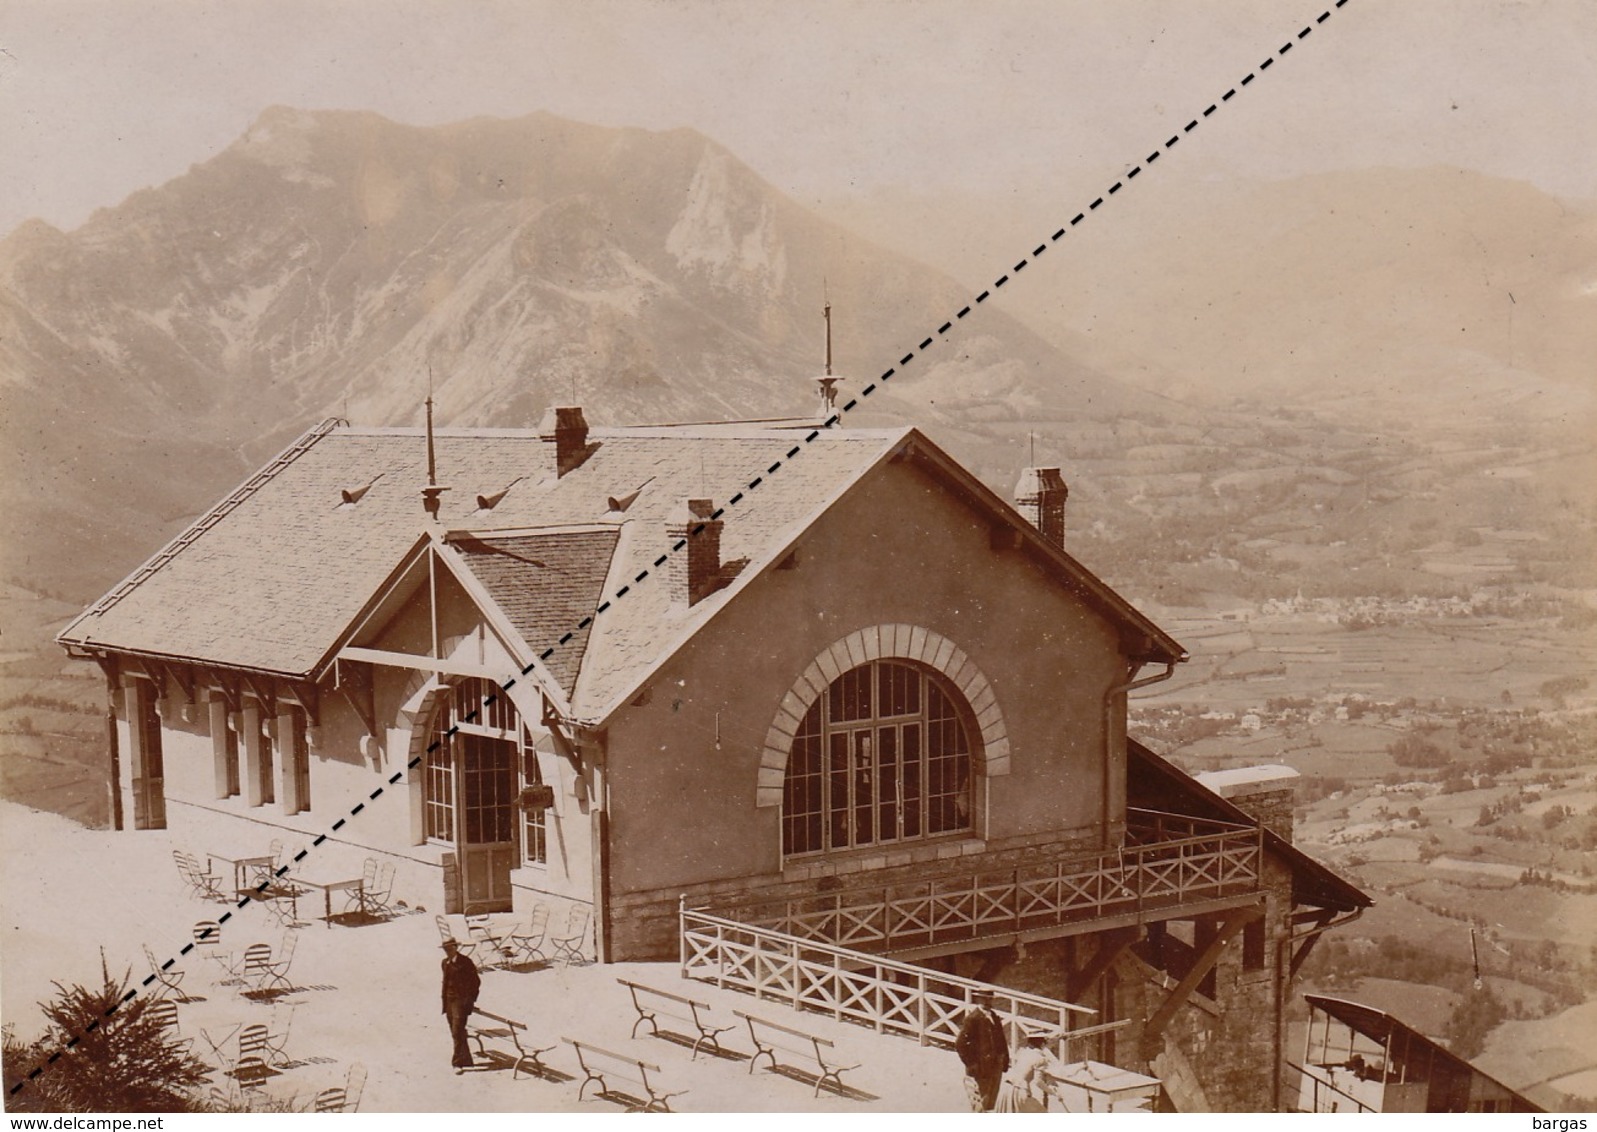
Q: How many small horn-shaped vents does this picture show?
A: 3